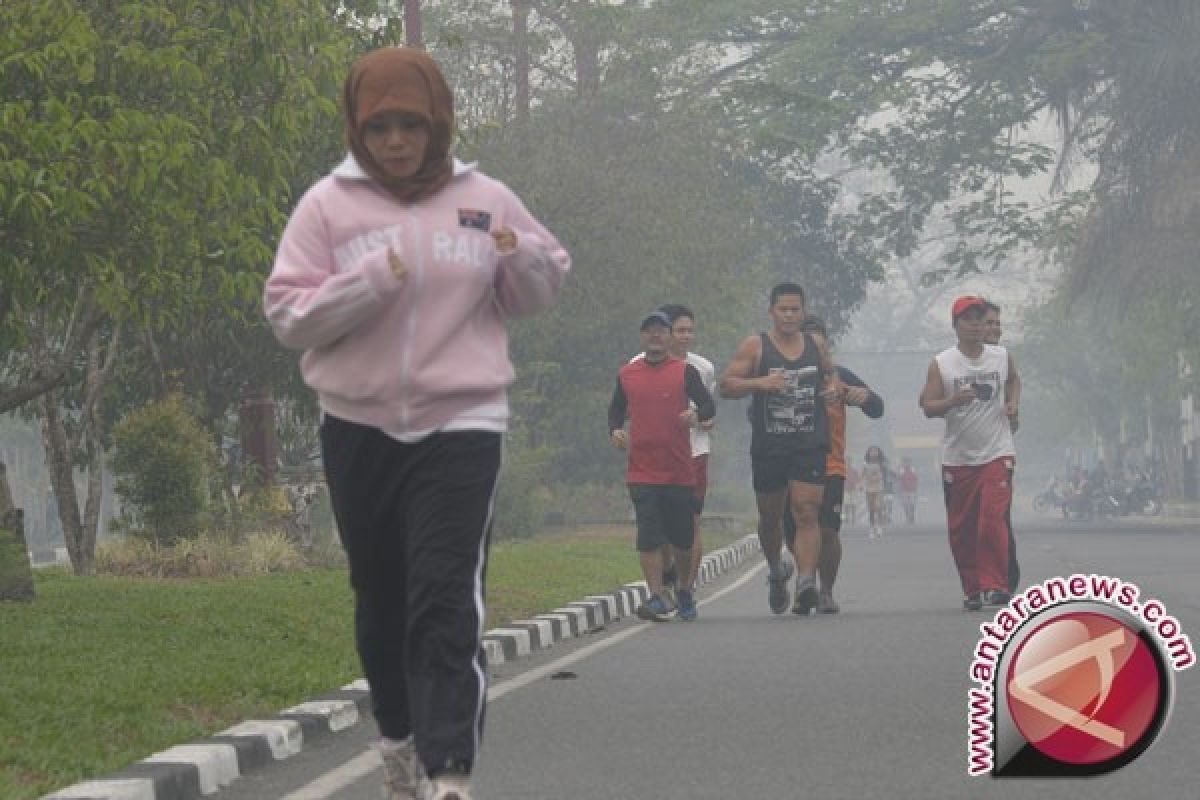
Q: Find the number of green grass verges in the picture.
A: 1